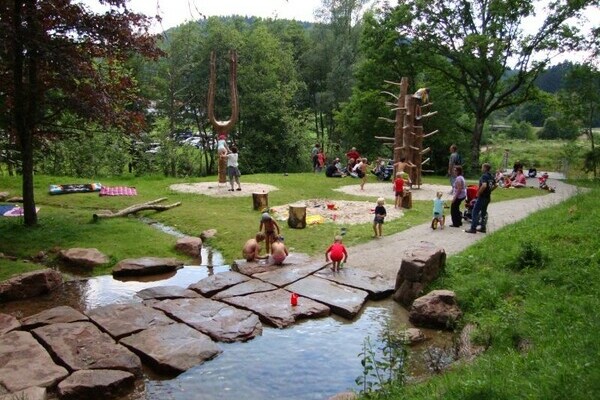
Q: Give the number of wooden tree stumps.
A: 3